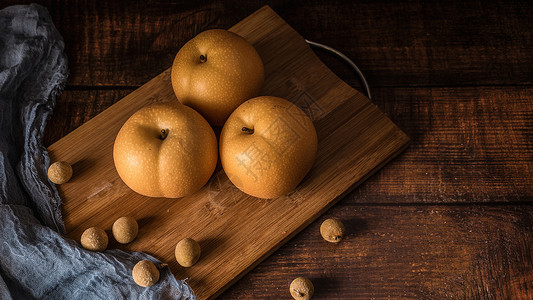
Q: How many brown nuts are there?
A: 7